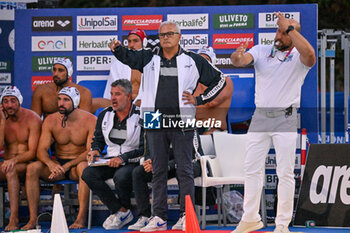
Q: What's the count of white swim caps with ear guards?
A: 4